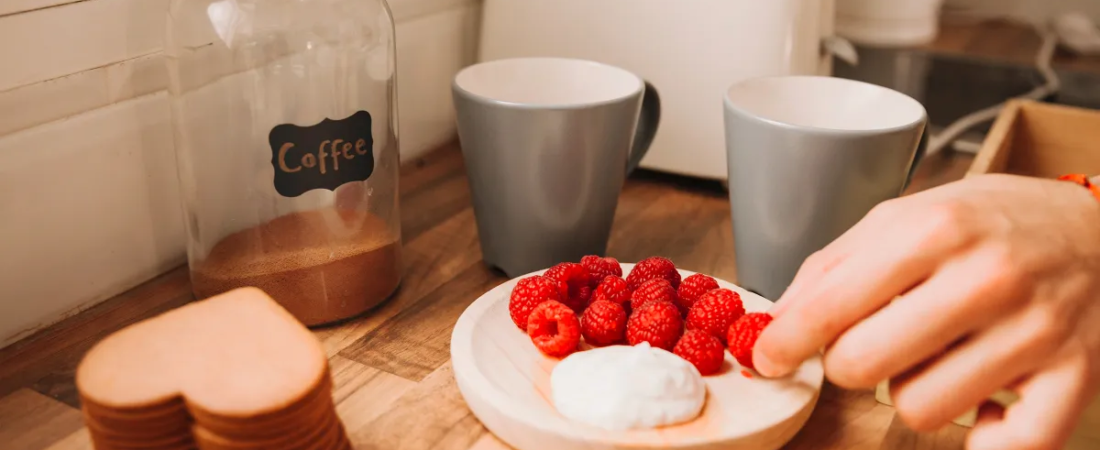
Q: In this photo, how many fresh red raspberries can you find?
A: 13